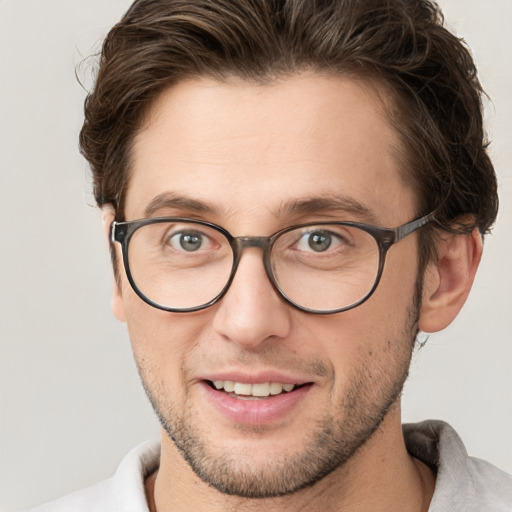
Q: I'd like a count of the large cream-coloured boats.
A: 0